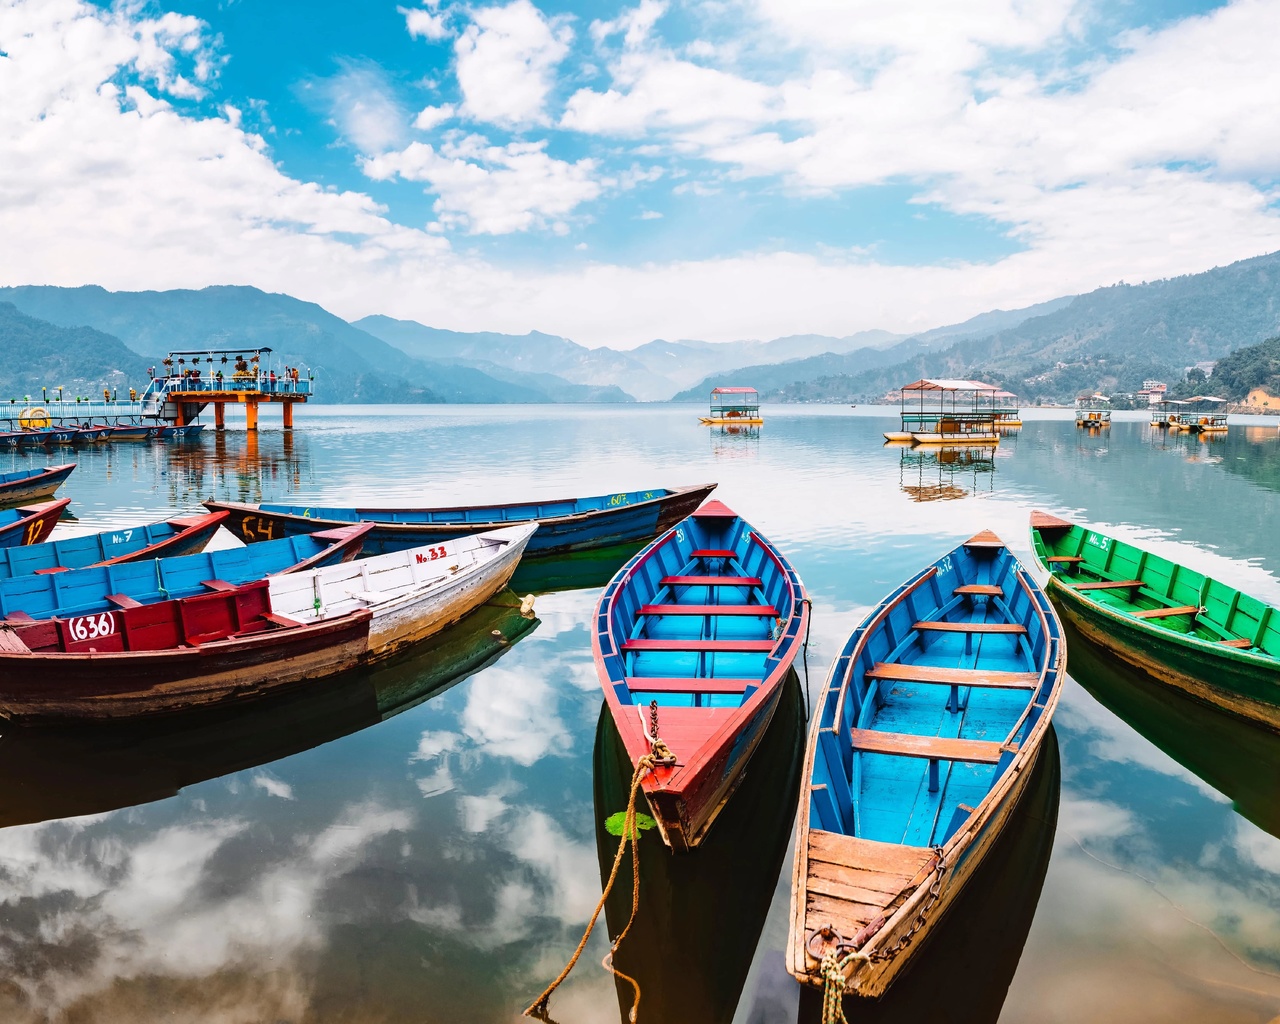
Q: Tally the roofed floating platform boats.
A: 6